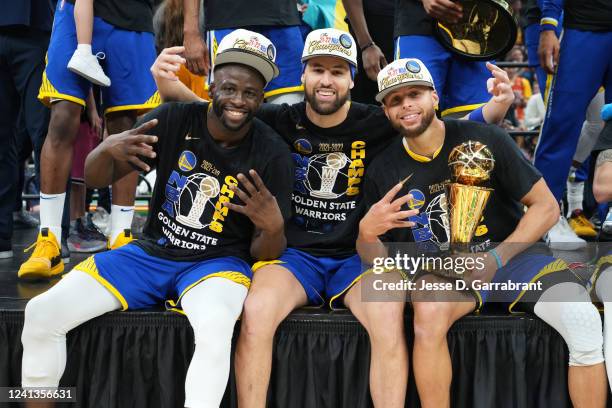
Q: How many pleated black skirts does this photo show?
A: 1